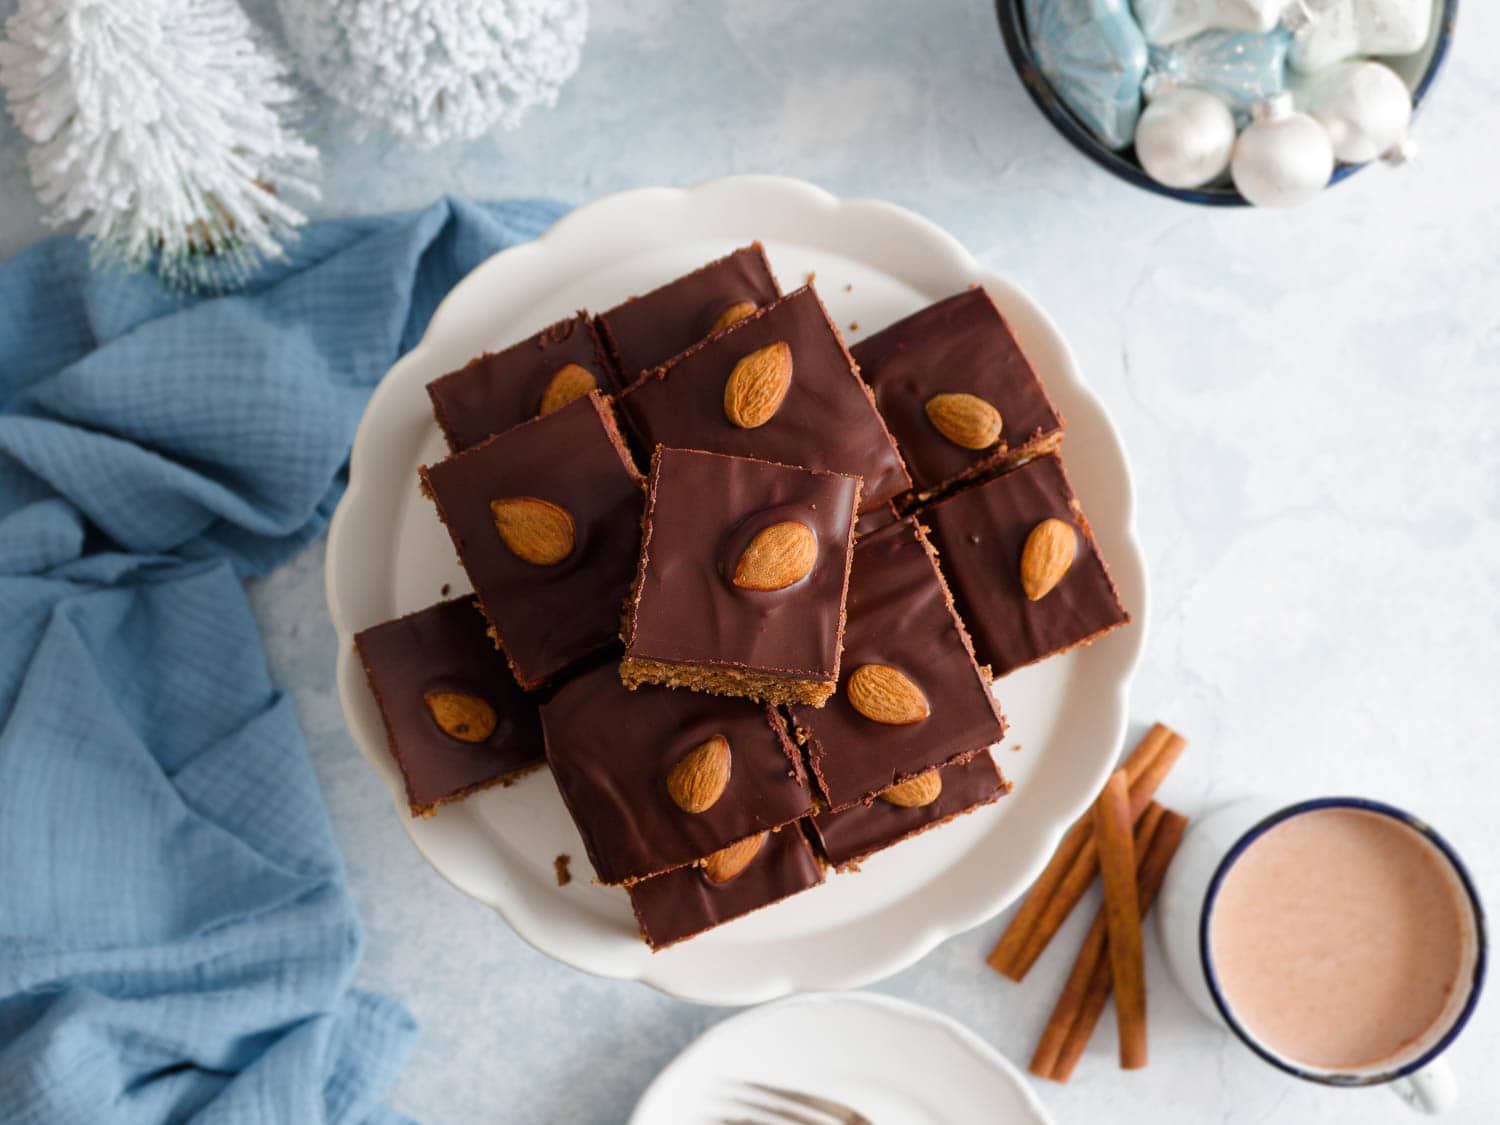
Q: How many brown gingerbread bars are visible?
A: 12